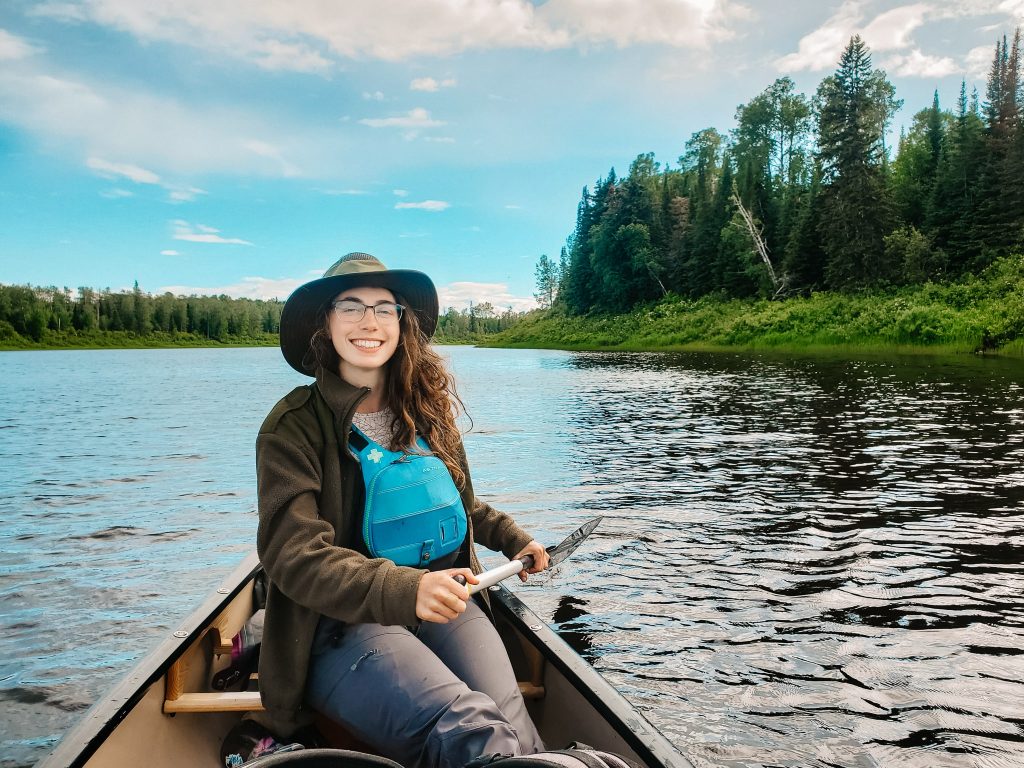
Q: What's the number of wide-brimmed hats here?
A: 1